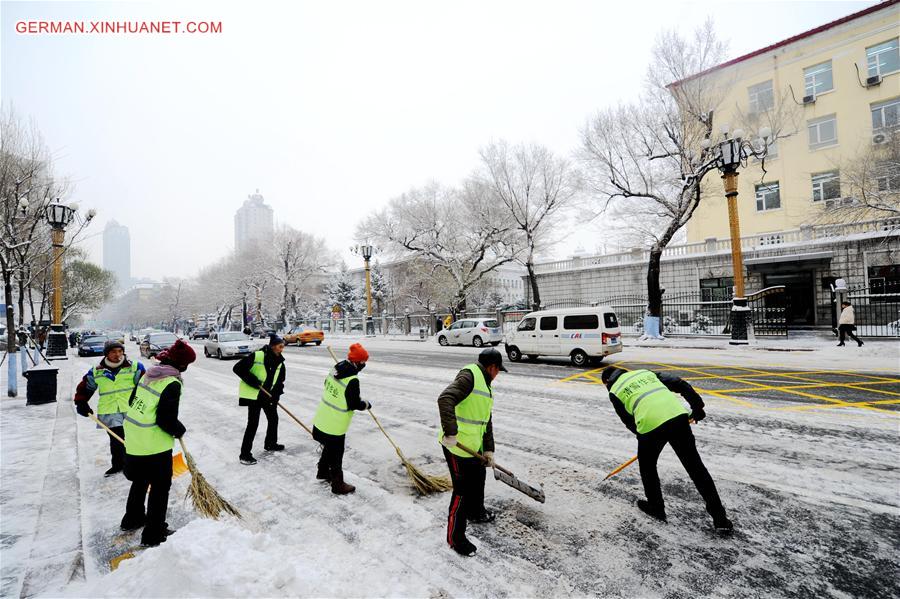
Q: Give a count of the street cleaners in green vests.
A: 6